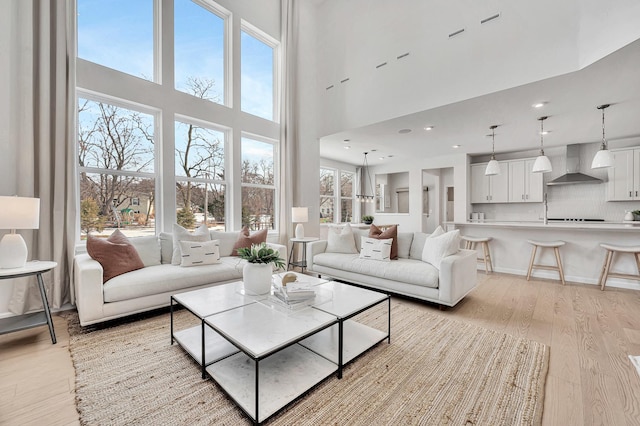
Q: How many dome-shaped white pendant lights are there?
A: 3